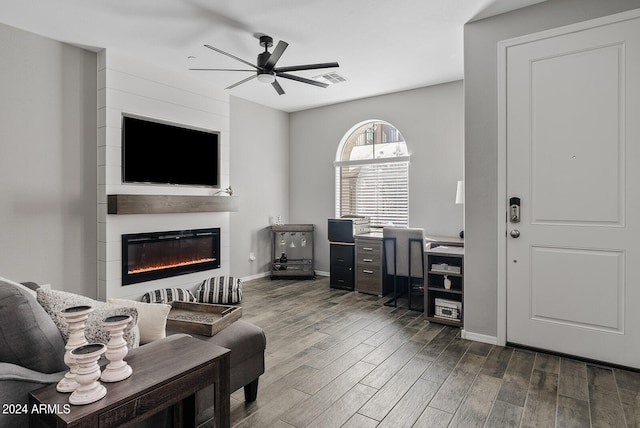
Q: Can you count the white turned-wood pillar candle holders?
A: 3